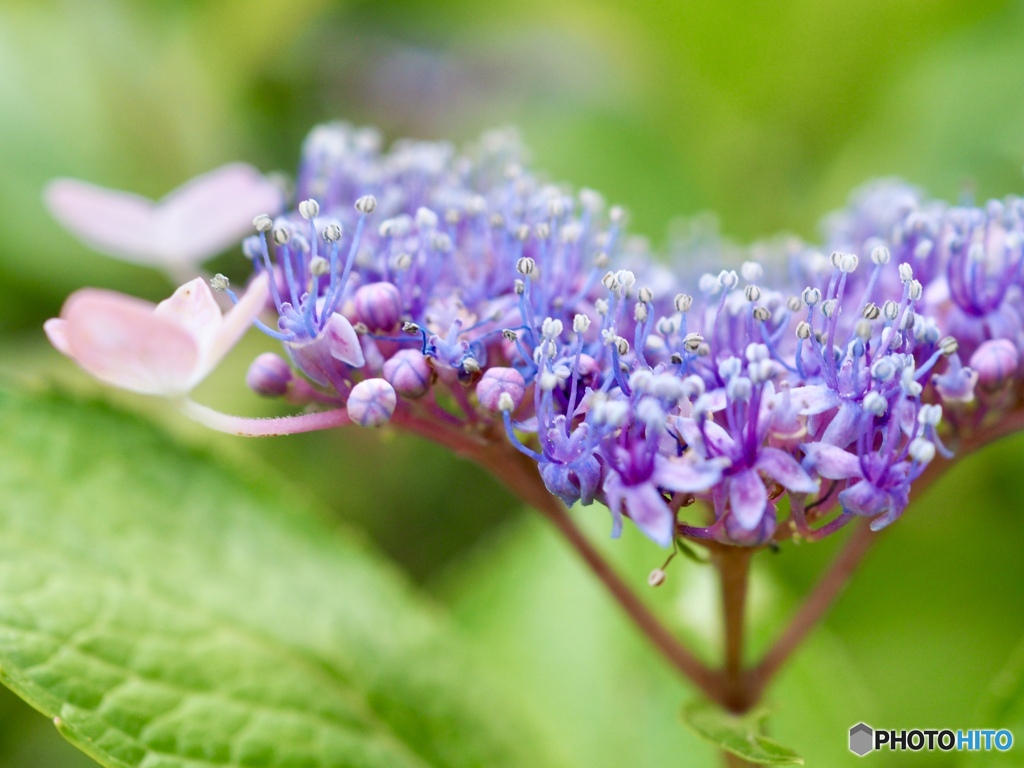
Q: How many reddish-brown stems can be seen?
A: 3